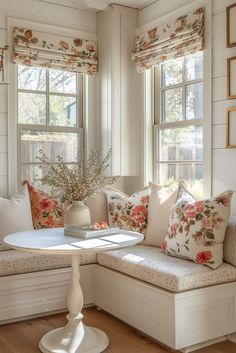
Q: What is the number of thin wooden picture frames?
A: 3